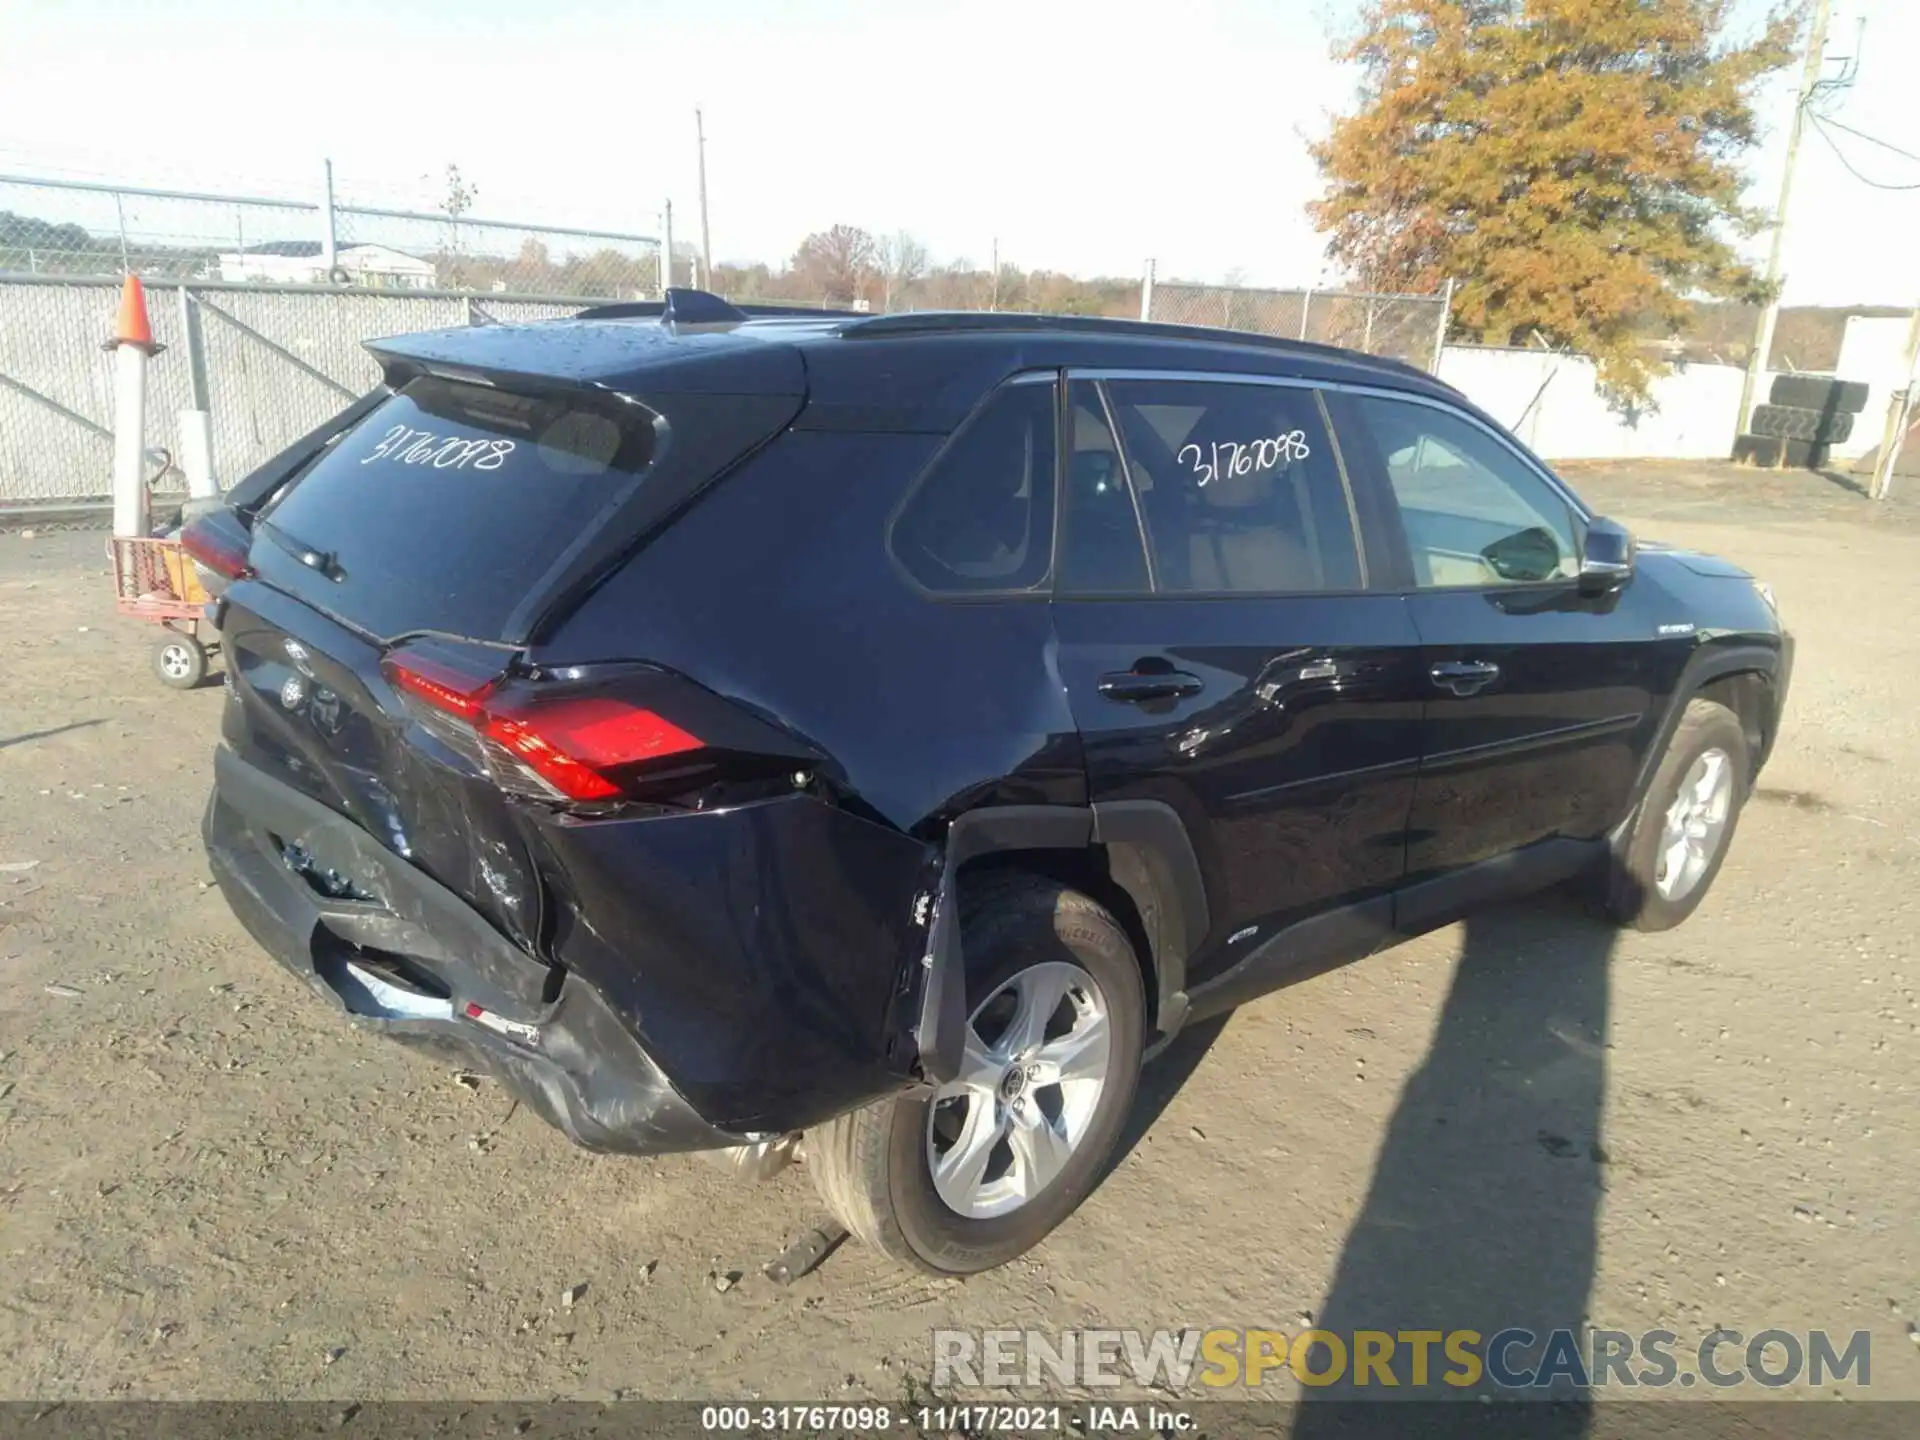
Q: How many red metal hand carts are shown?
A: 1